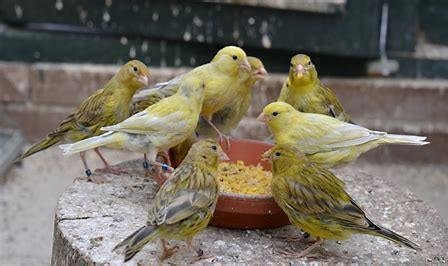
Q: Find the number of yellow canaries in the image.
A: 8